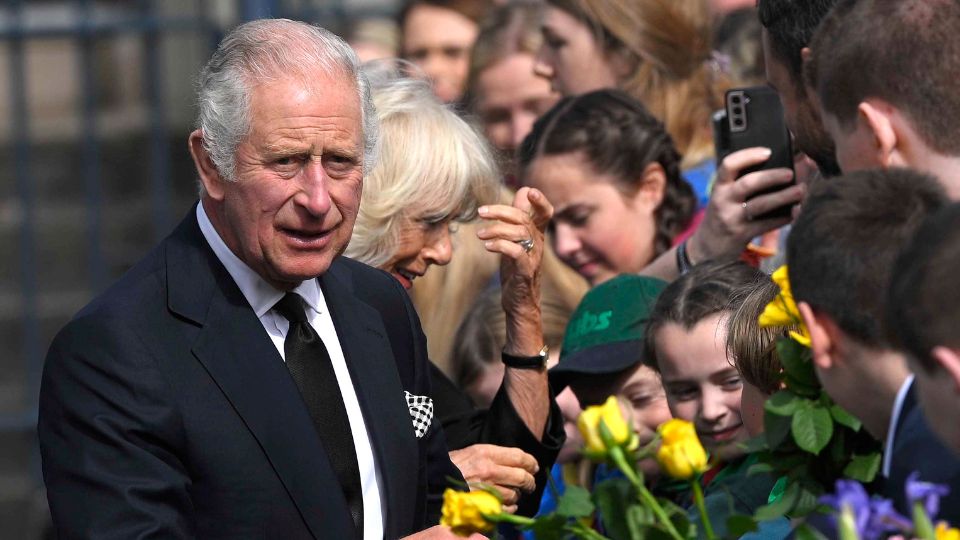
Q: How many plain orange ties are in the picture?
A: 0